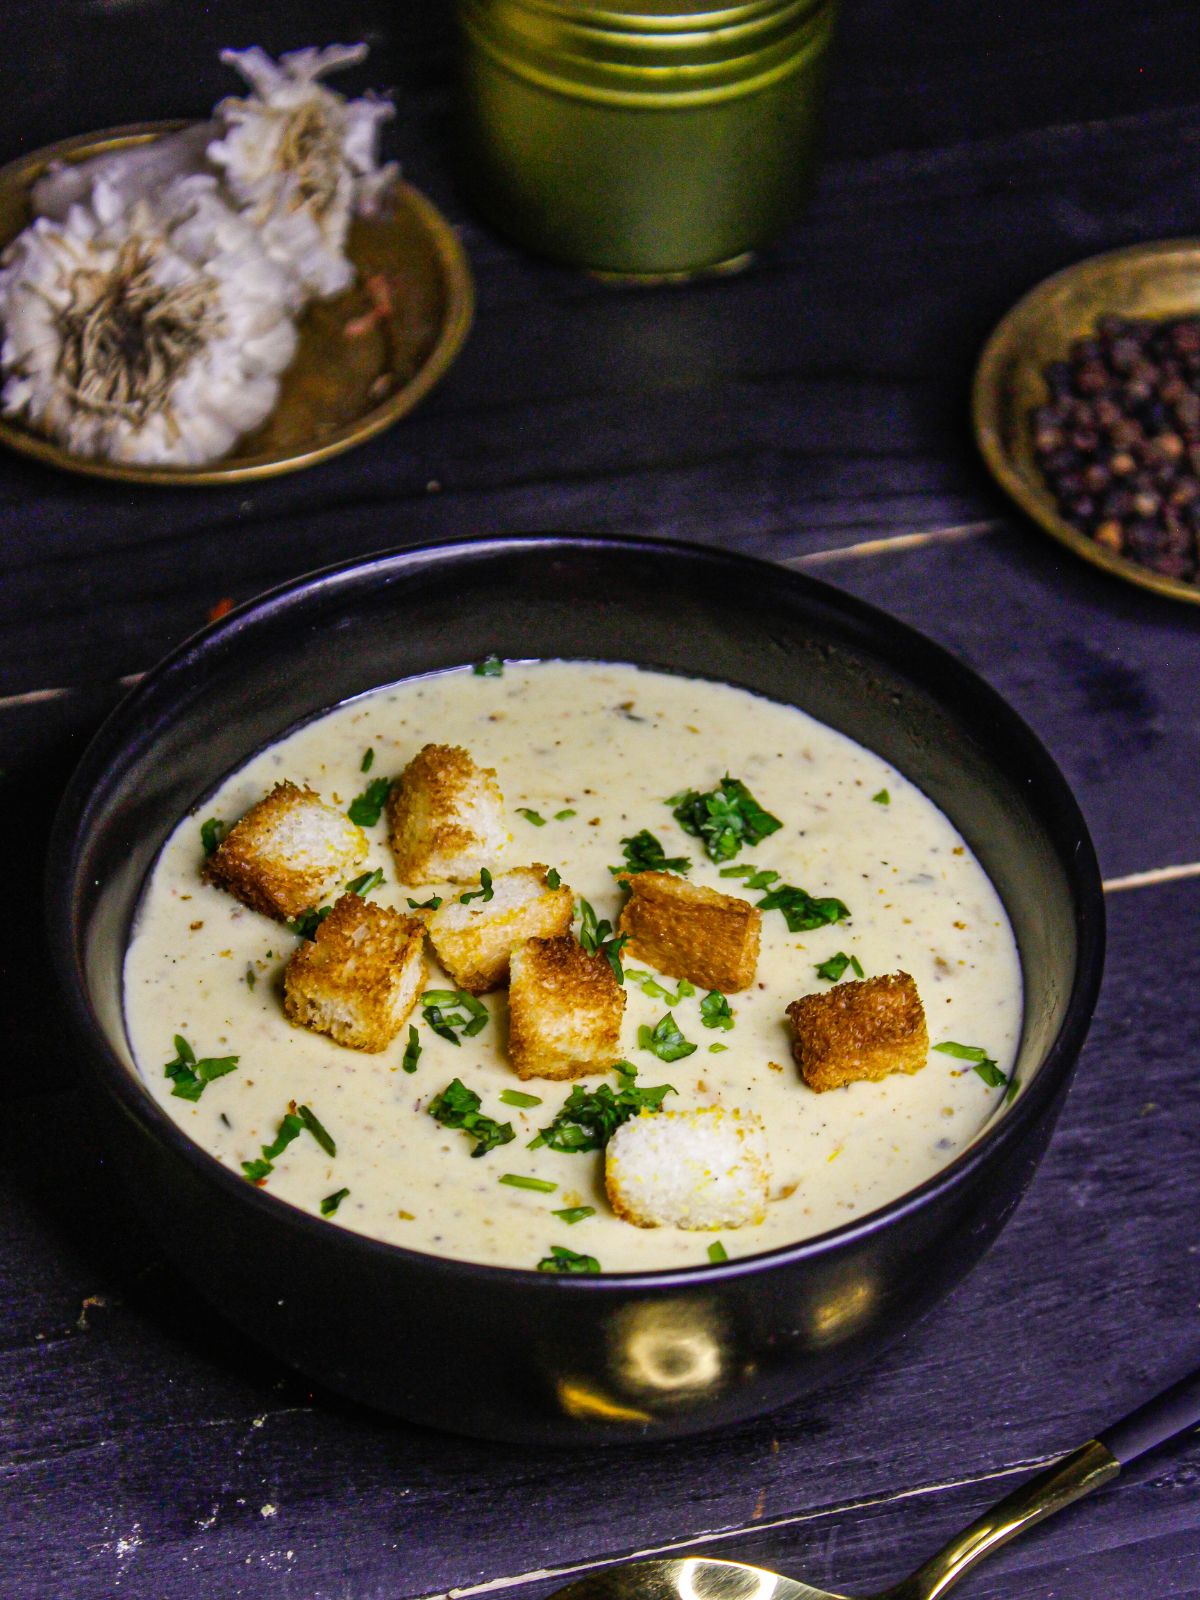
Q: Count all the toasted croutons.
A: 8